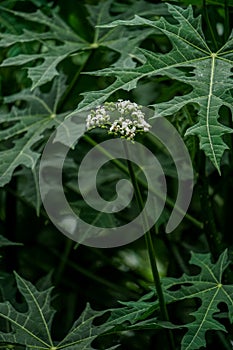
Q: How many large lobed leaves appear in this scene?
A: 5